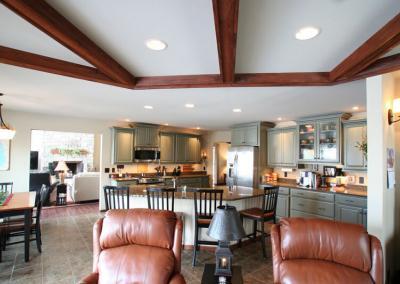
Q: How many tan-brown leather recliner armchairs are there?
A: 2